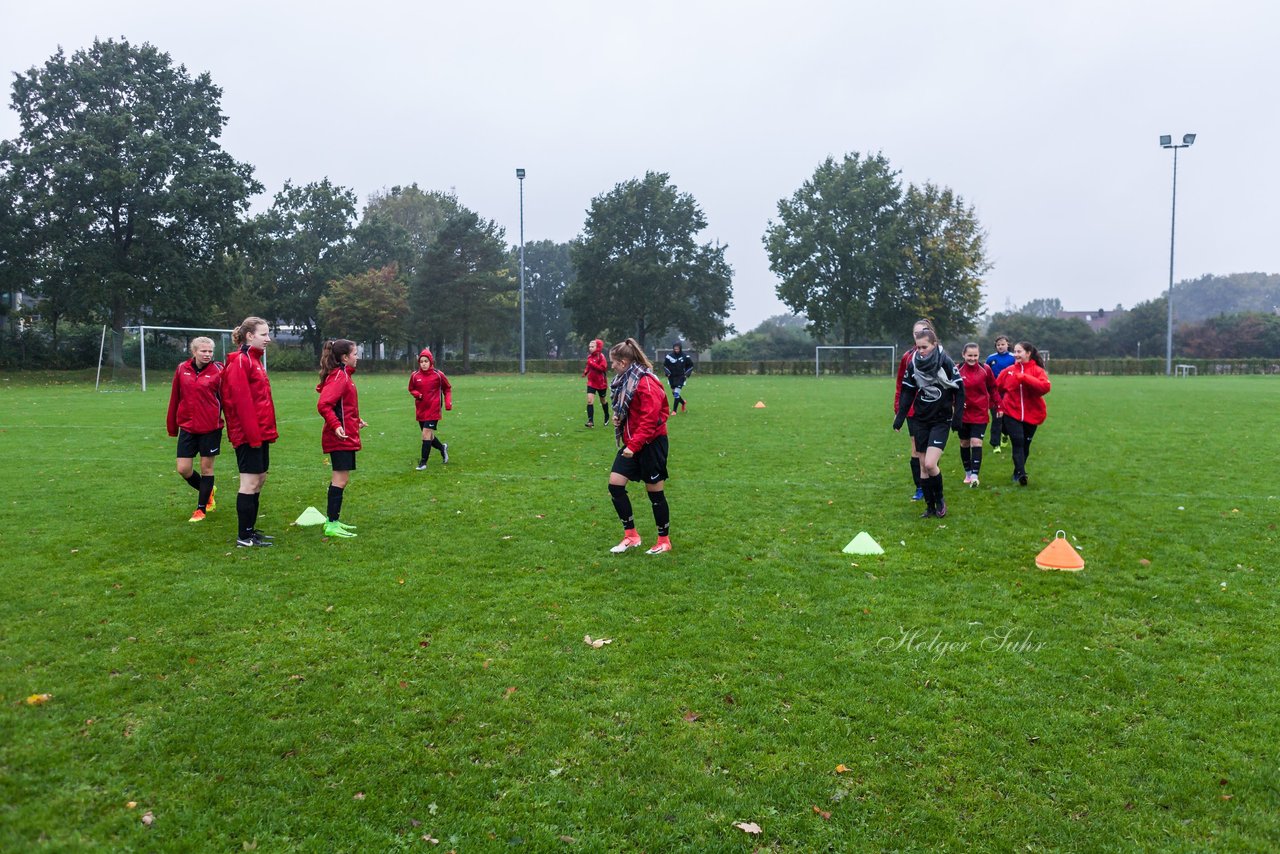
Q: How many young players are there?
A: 12